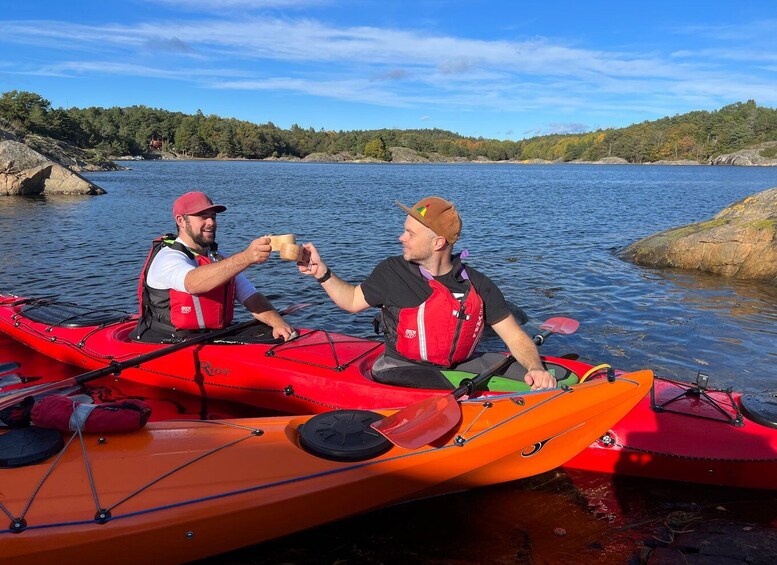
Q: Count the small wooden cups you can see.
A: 2